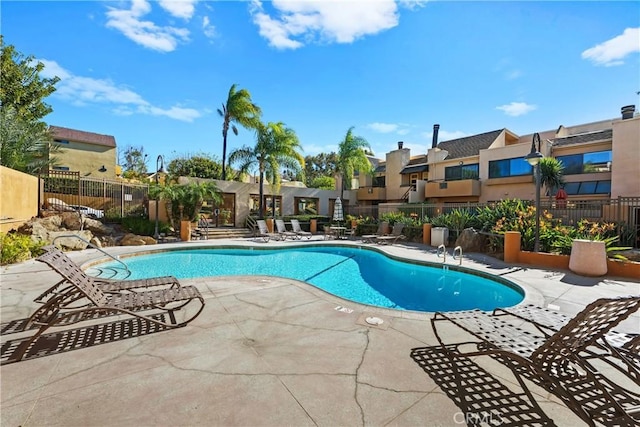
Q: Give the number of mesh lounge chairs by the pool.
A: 9